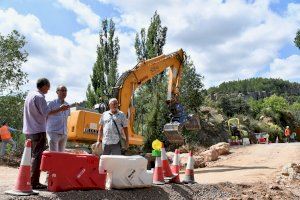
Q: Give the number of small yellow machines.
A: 1